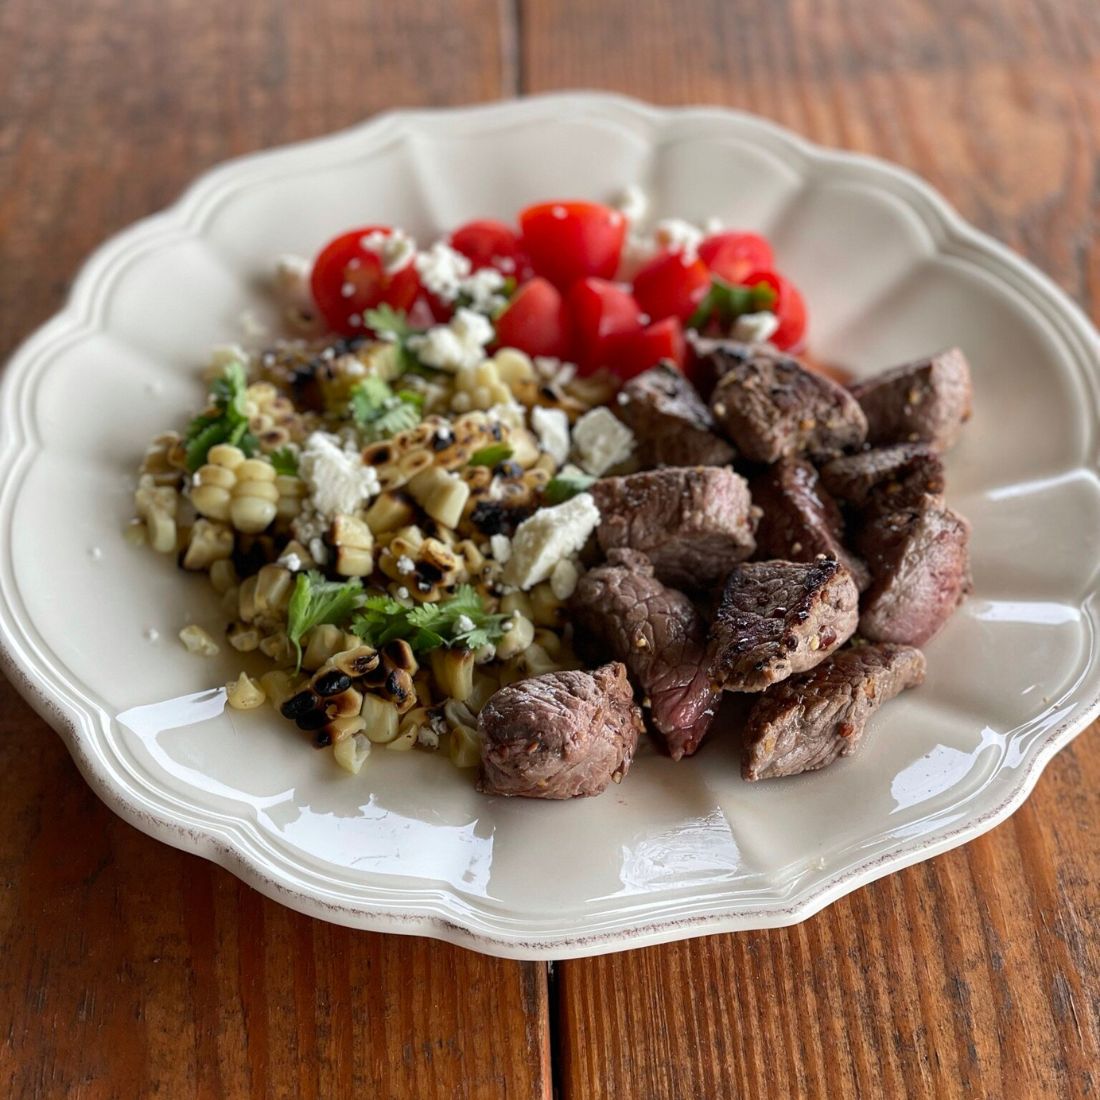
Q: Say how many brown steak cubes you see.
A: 12